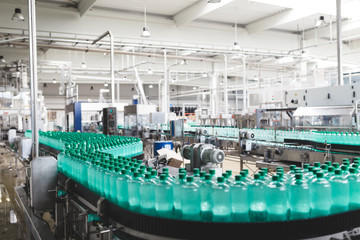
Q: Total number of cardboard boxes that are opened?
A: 1